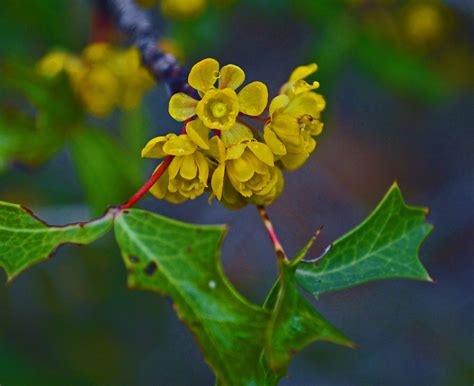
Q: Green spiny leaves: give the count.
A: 4